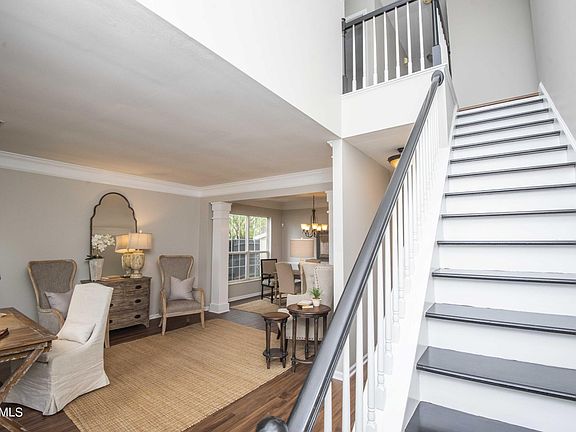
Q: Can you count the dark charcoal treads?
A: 13